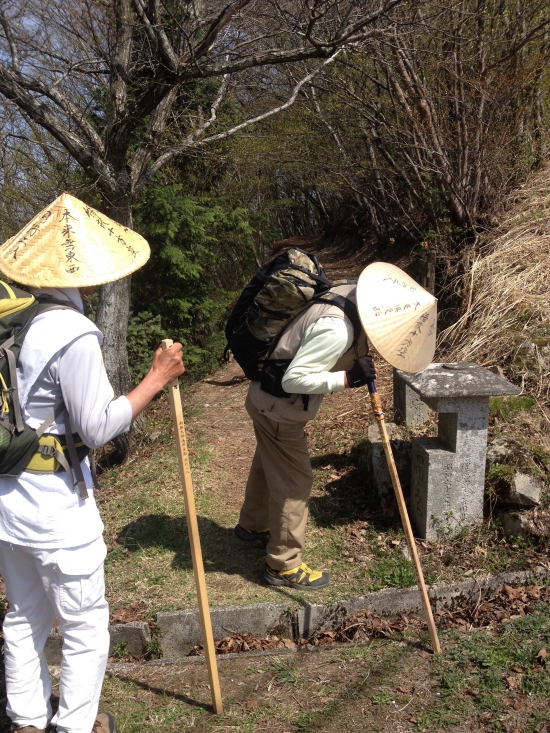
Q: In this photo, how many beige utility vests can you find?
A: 1